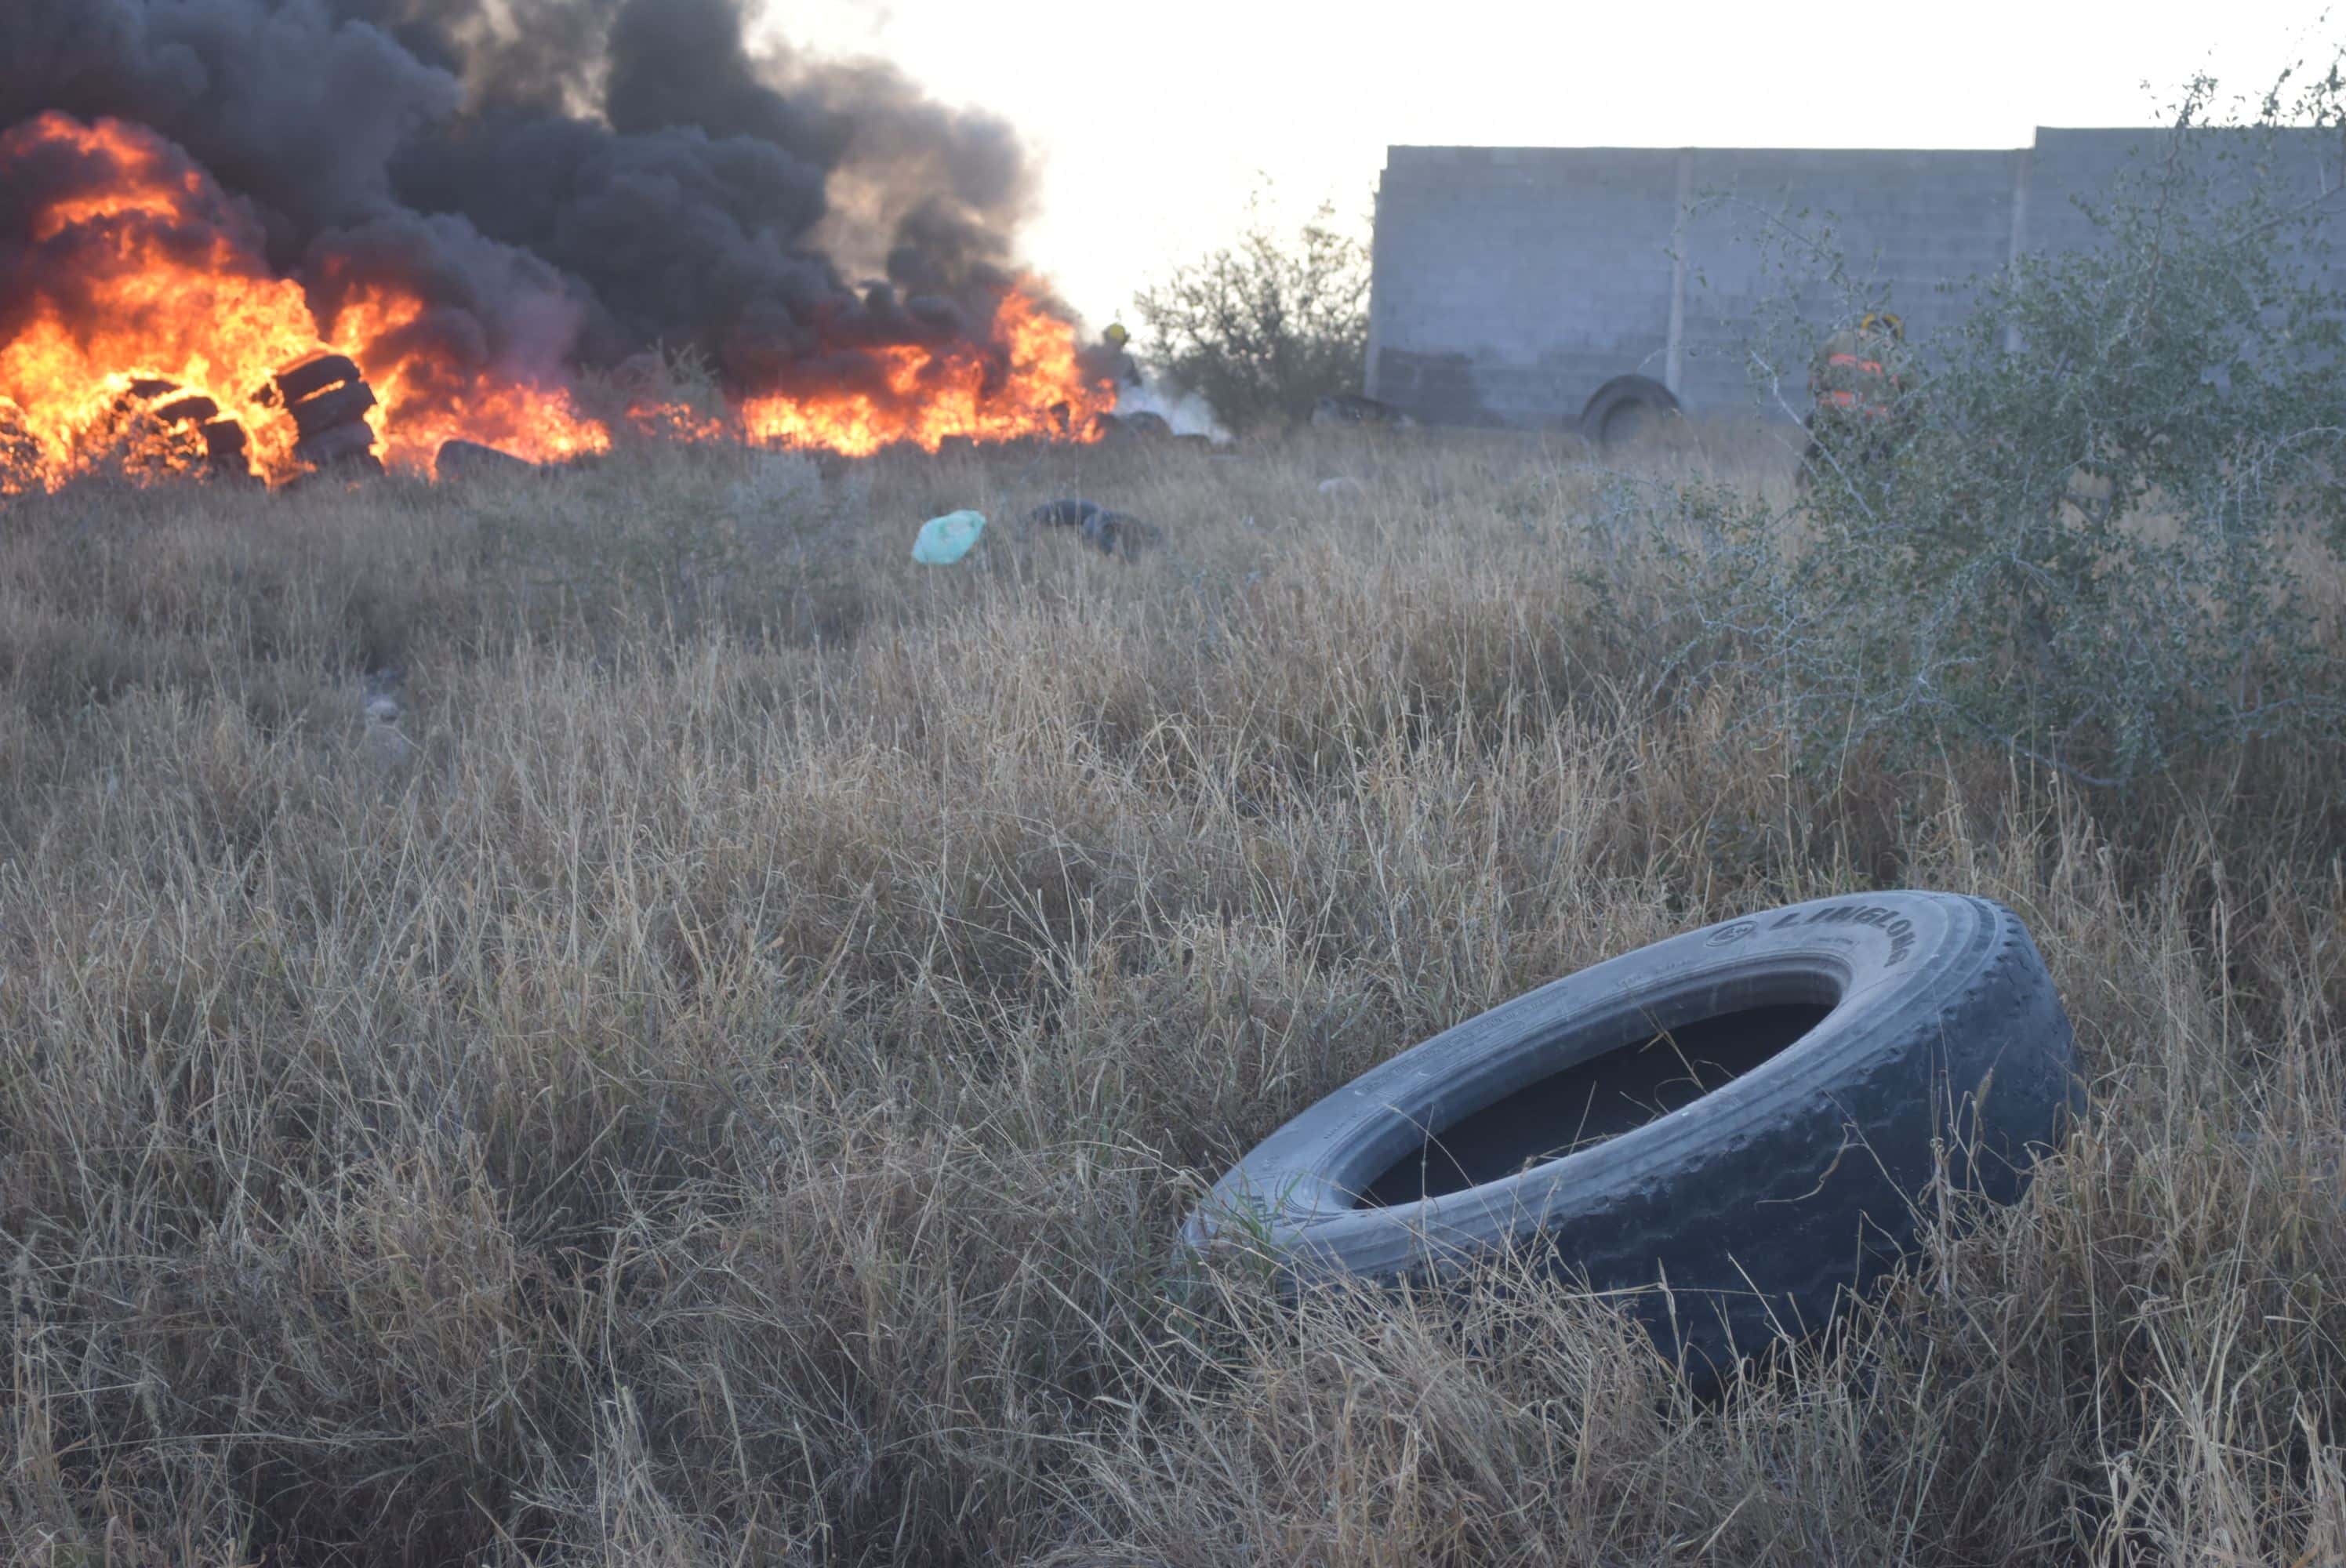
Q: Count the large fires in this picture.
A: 2